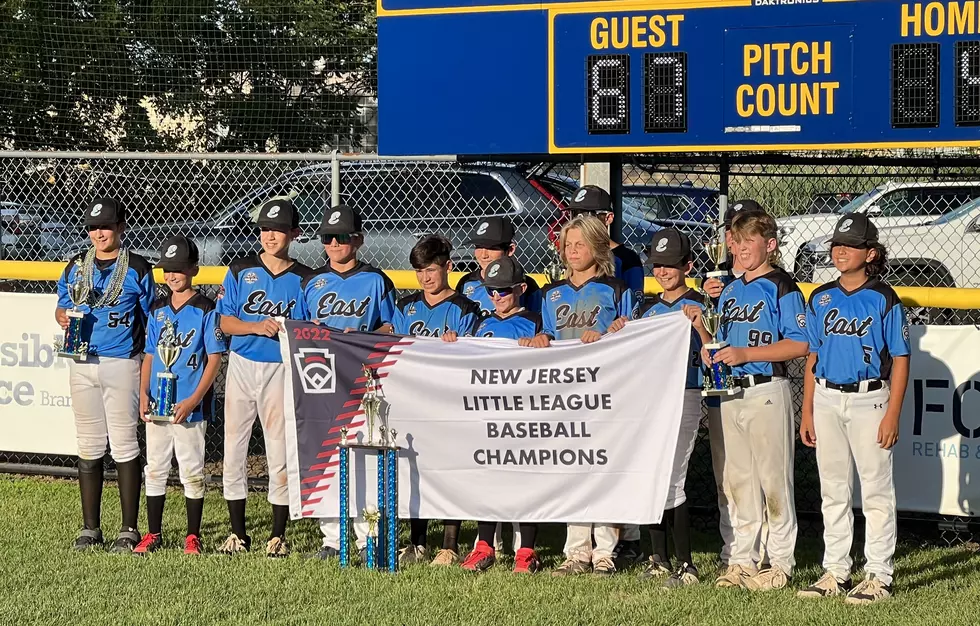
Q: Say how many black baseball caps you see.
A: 10